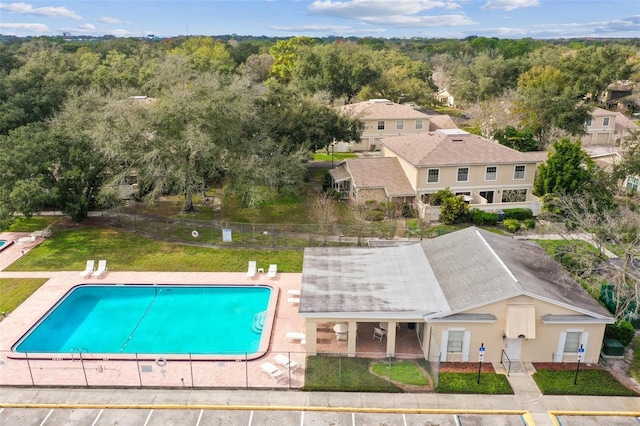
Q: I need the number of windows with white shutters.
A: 2